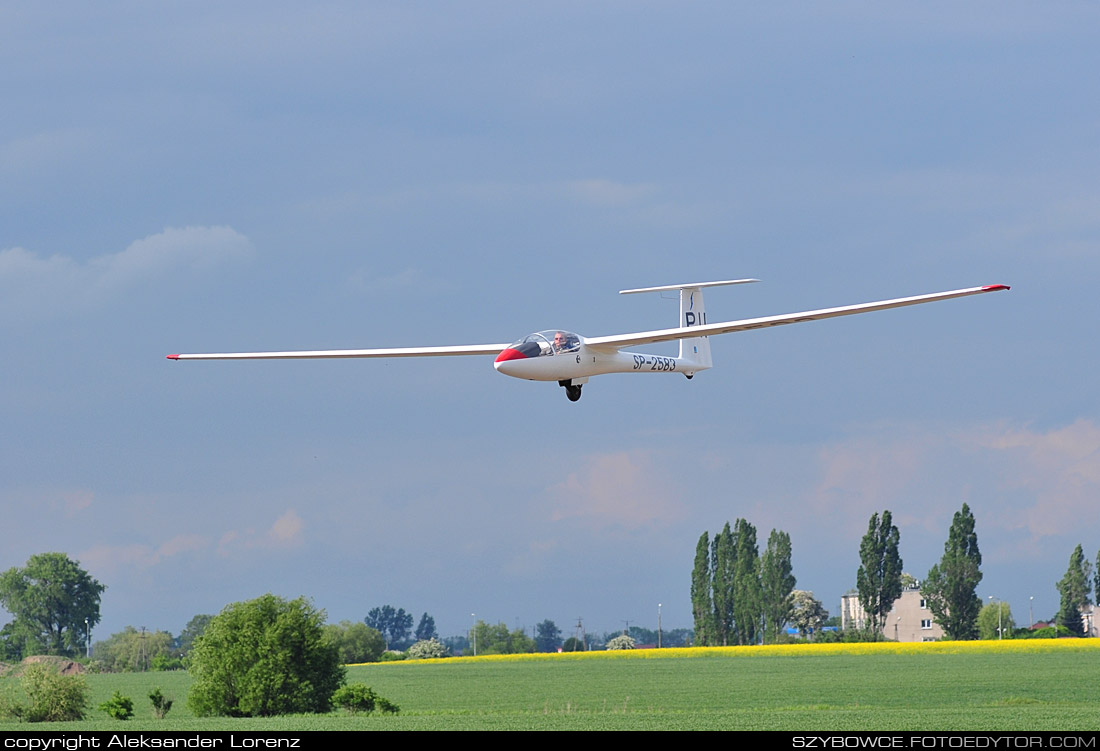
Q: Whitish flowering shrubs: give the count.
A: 3